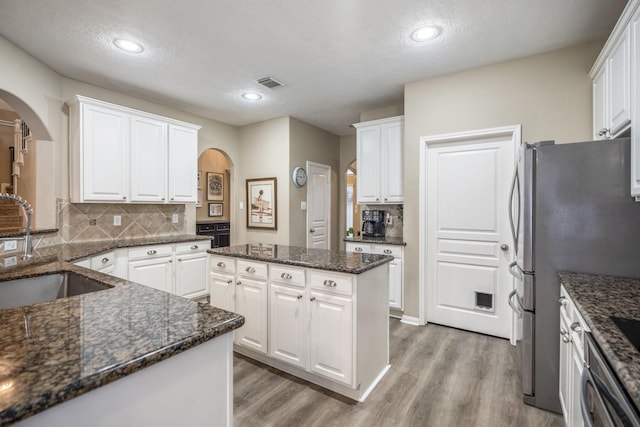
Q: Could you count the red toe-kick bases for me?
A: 0